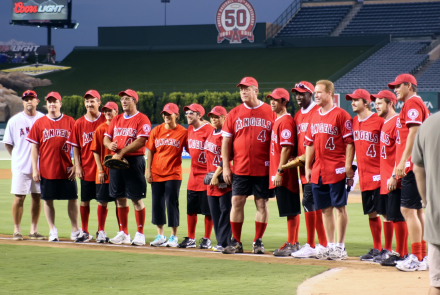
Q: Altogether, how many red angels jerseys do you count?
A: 12